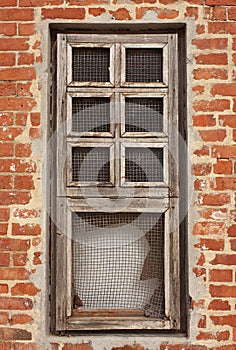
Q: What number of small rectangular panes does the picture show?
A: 6